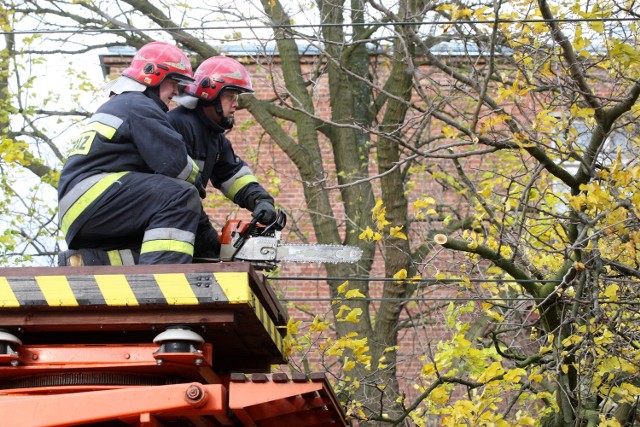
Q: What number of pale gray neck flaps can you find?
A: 2